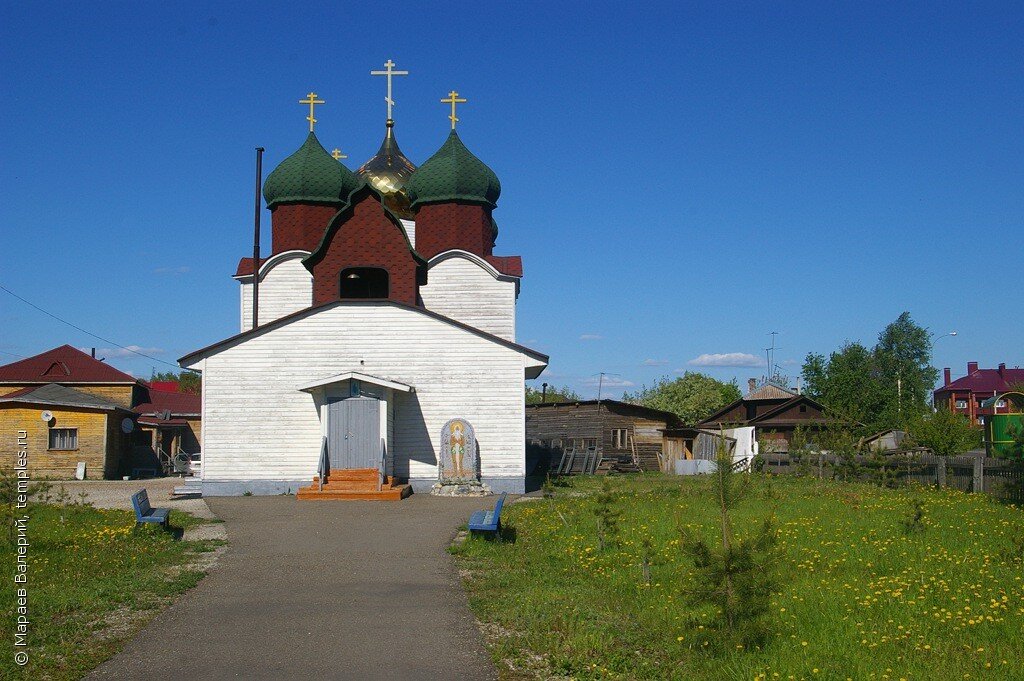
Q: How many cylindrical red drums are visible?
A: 2